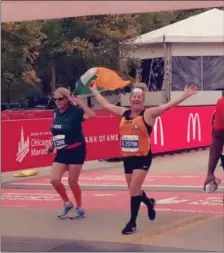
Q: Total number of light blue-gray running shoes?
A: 2